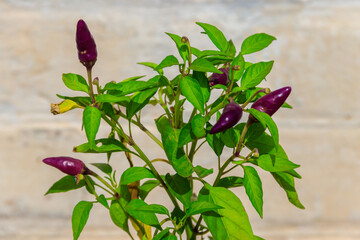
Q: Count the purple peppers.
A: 5